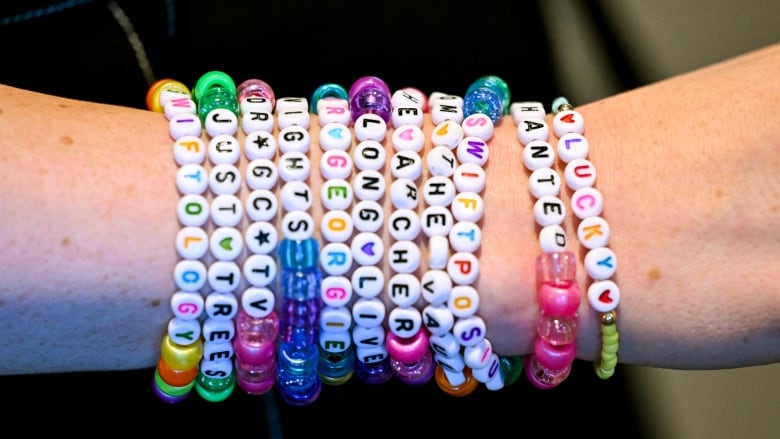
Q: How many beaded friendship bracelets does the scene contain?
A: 11